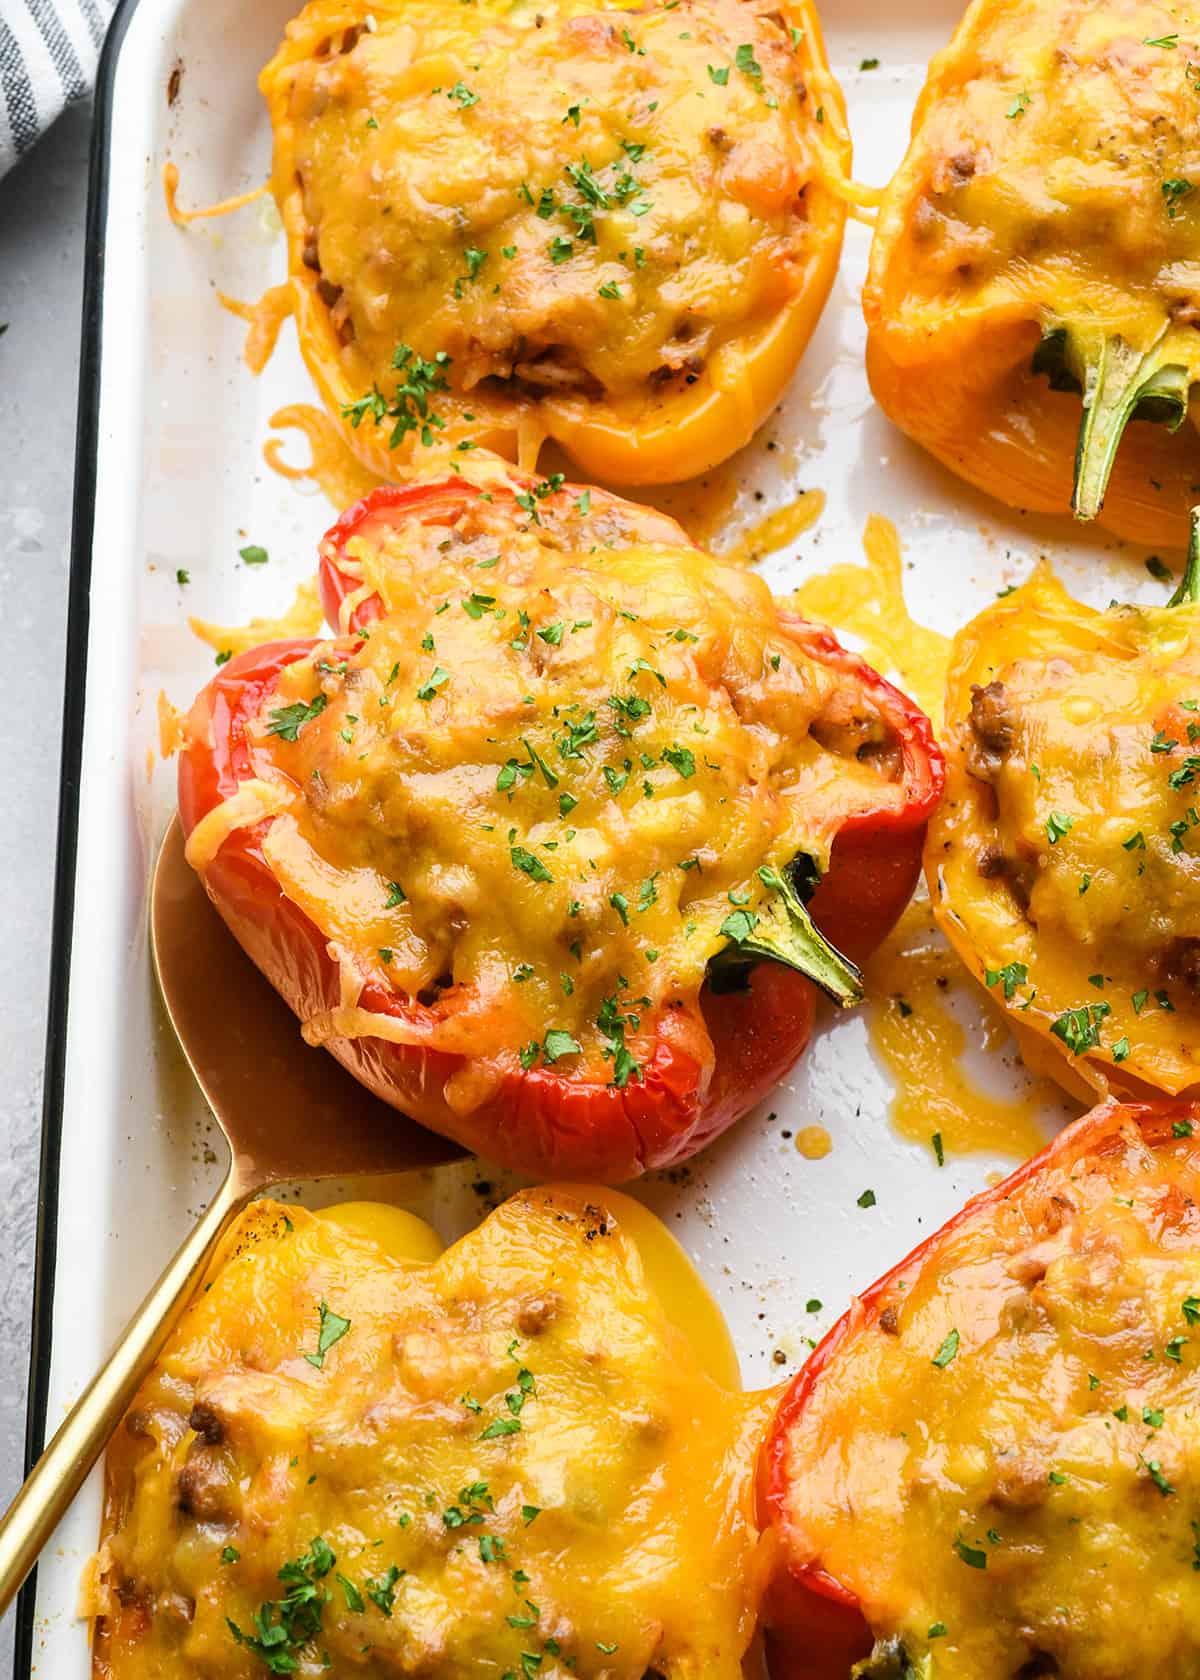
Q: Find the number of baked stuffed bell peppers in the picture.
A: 6